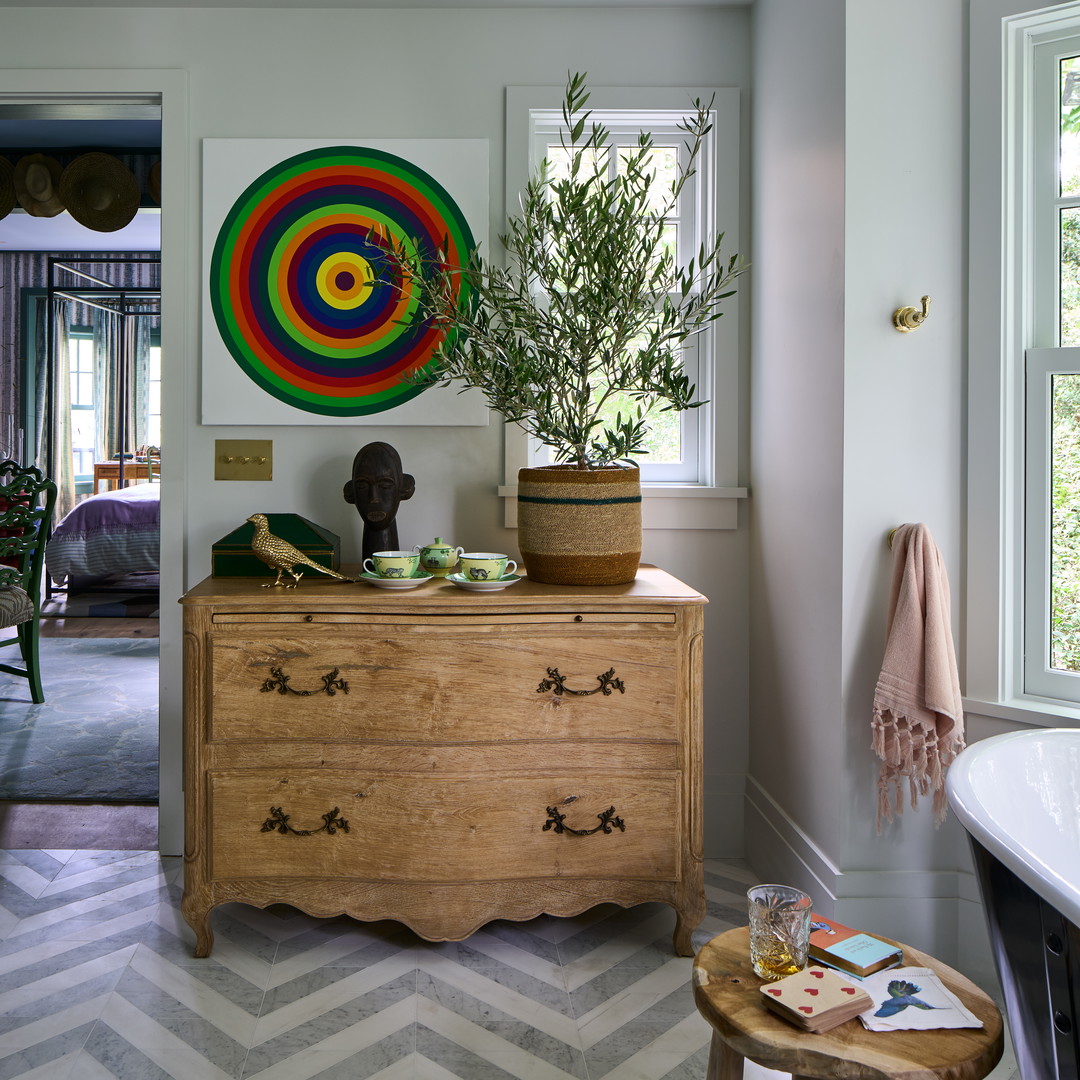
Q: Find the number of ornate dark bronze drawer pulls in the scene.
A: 4